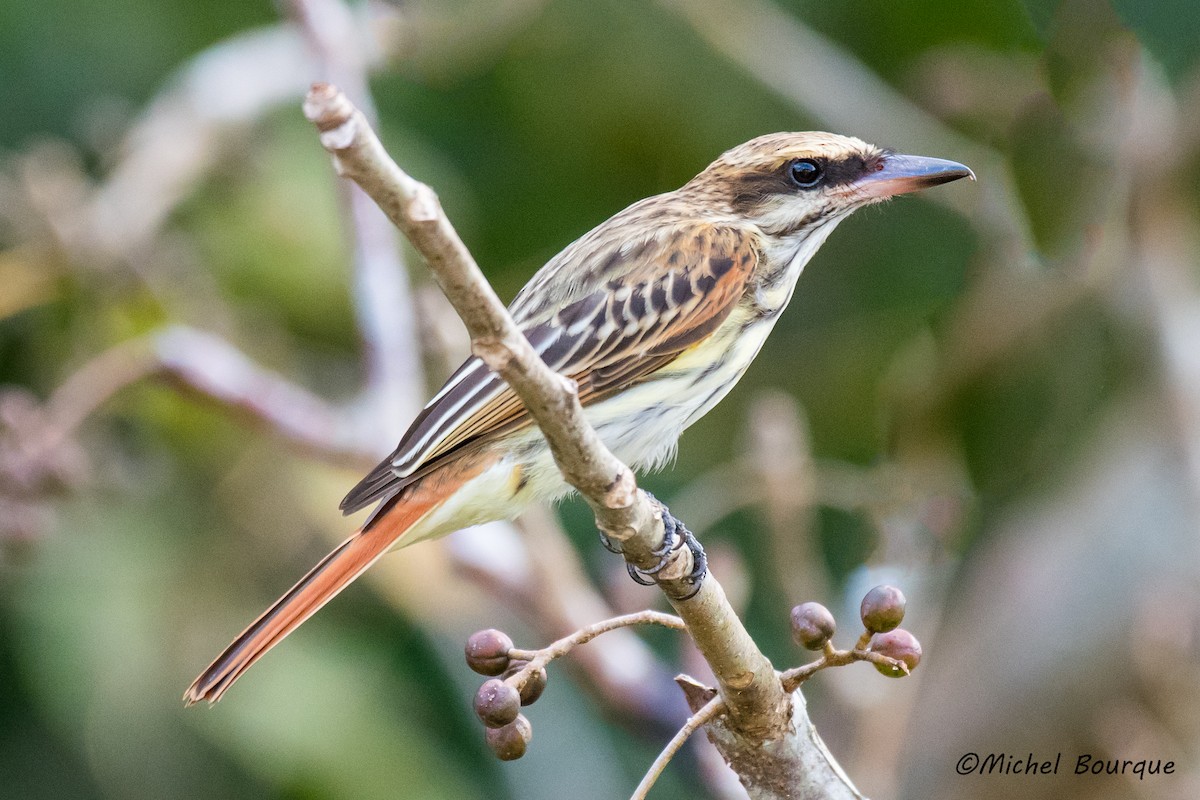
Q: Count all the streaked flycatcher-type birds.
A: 1